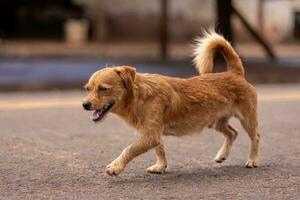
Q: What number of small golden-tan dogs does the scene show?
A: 1